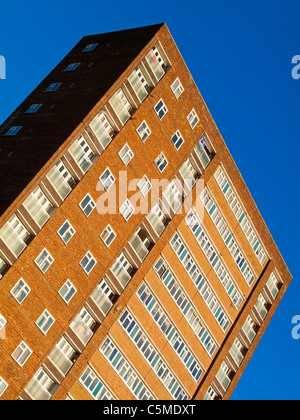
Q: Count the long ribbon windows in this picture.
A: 9